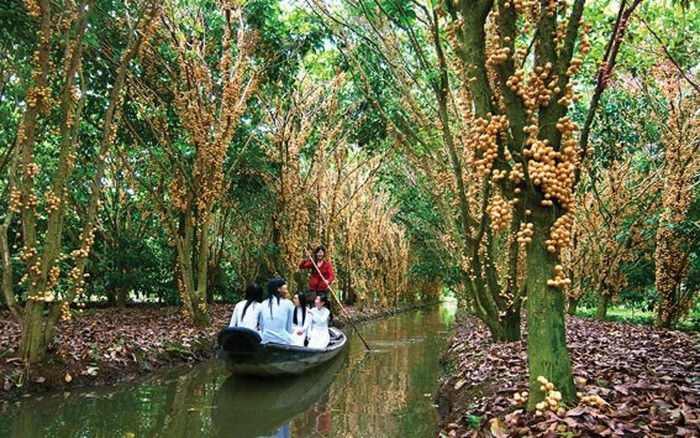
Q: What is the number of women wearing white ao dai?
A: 4